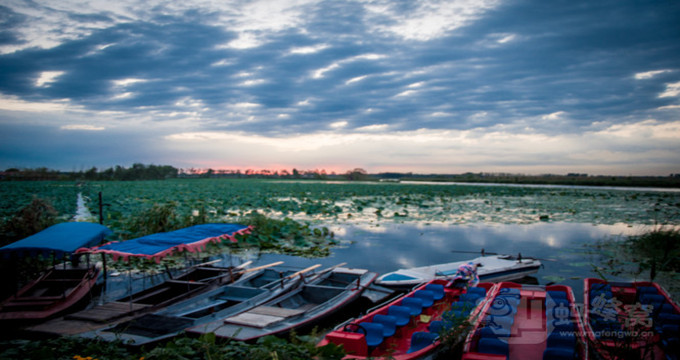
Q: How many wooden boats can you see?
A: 4